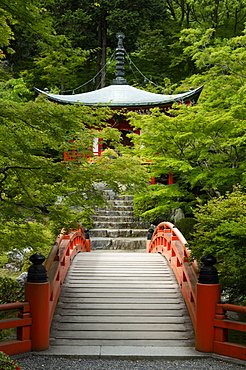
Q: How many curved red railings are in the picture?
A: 2